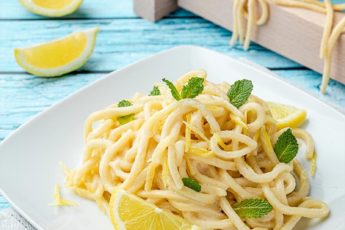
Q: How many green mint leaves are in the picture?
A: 8